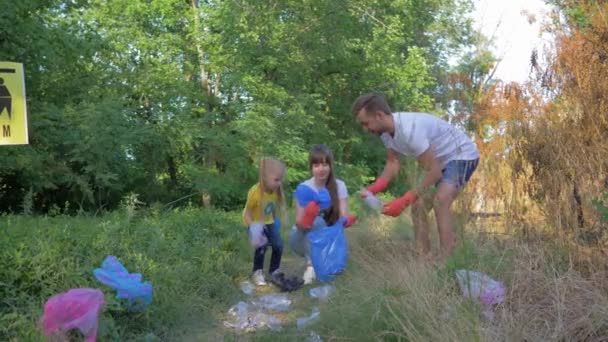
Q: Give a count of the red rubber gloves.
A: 4